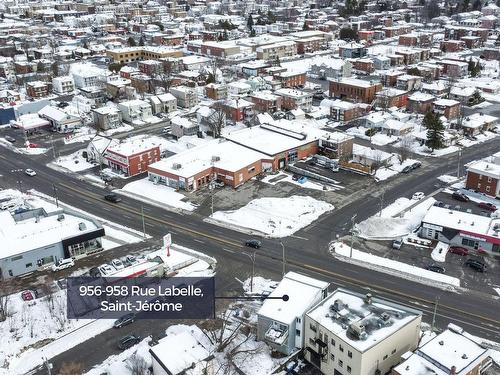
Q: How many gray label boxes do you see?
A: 1